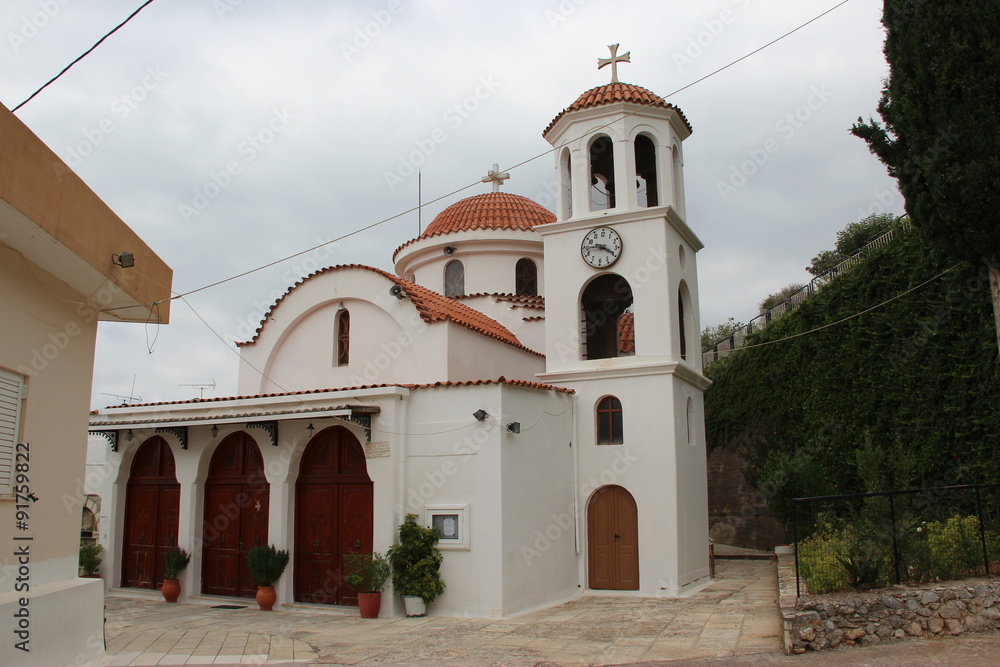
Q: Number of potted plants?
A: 5